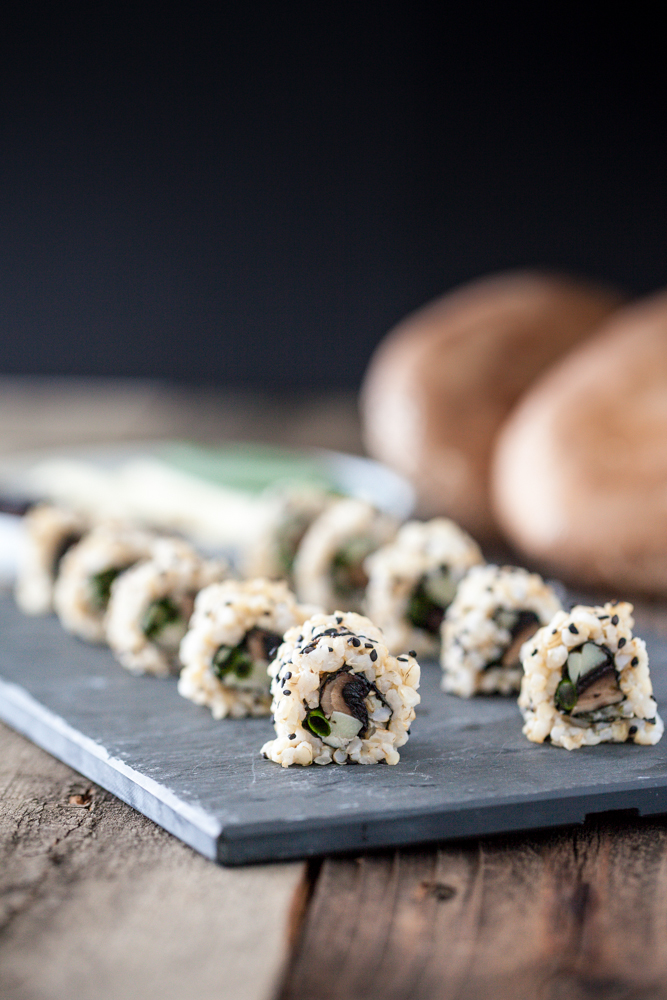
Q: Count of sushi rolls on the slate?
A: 10